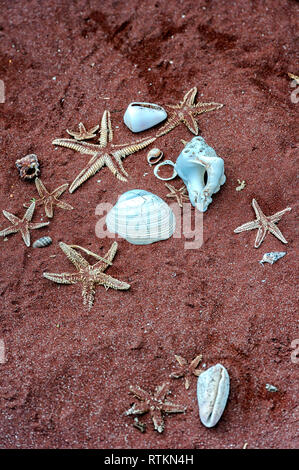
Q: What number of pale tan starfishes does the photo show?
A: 10